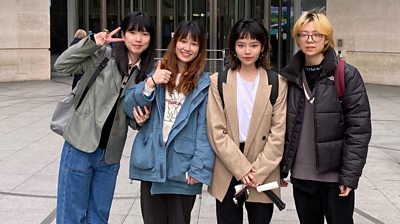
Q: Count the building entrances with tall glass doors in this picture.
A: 1